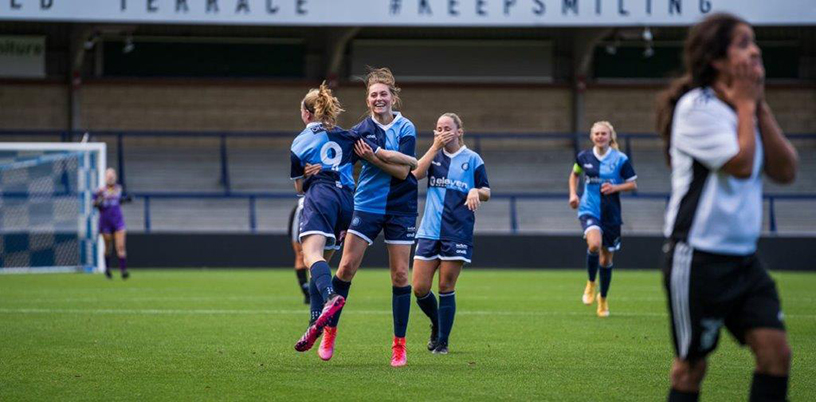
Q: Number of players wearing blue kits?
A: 4